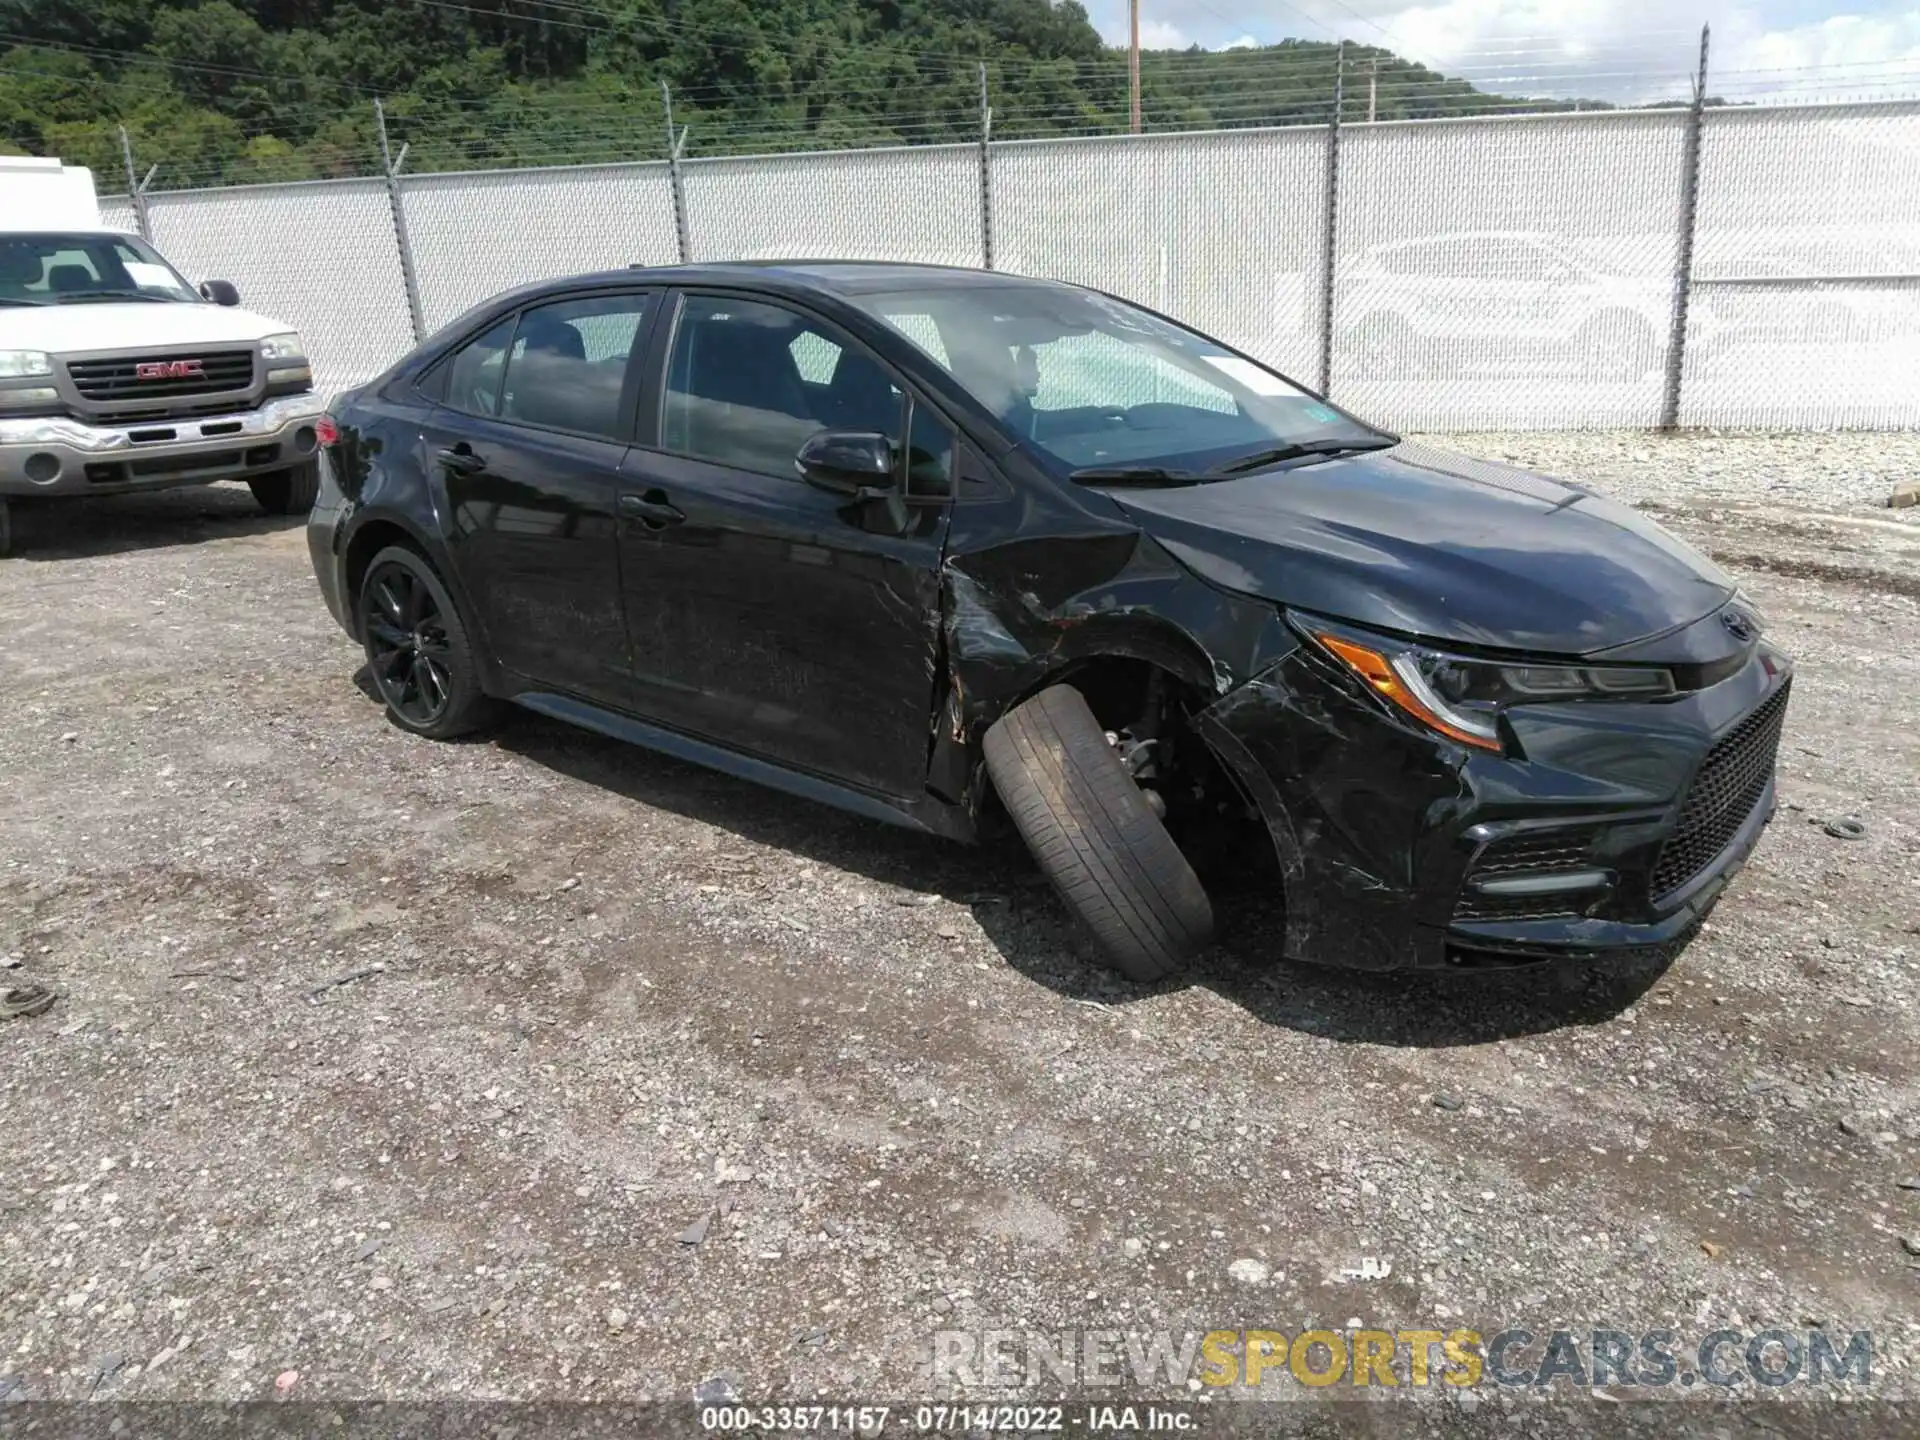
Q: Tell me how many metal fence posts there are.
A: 6